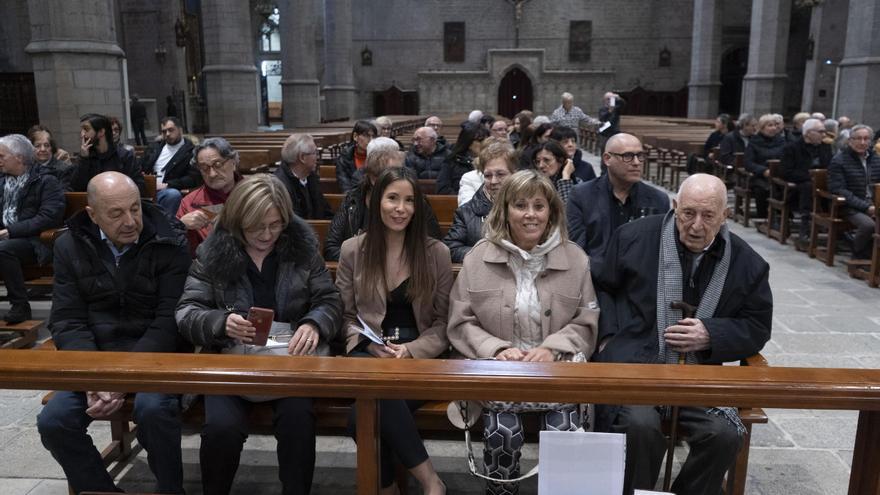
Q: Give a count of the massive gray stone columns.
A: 7